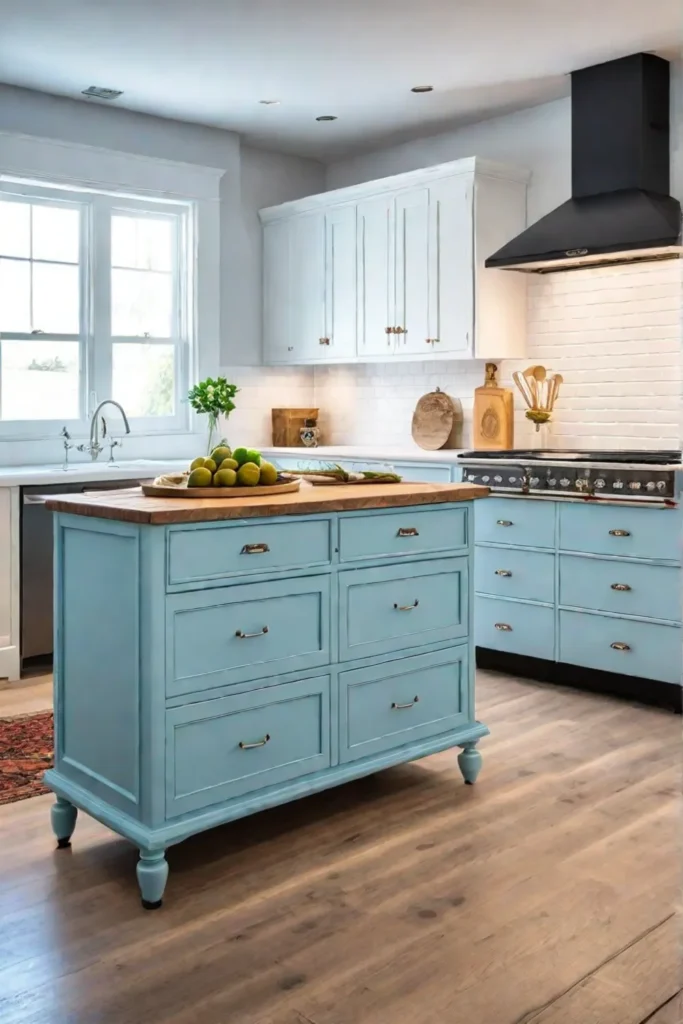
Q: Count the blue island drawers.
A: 6